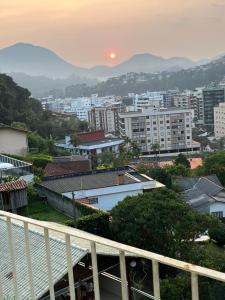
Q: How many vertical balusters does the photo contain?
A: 8